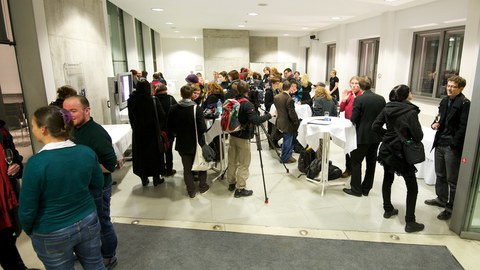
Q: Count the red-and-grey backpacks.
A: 1